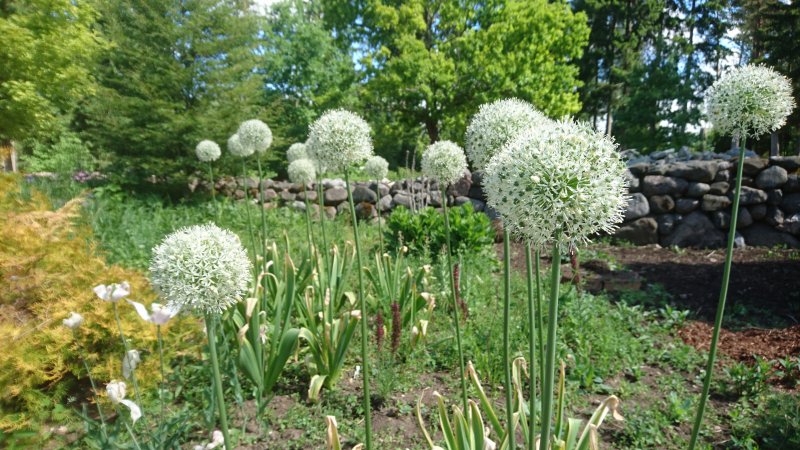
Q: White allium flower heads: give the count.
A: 13